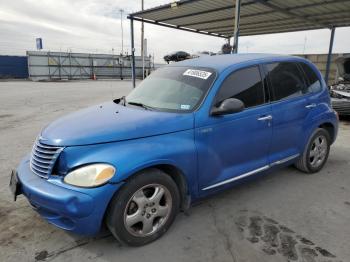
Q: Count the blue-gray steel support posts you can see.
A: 3